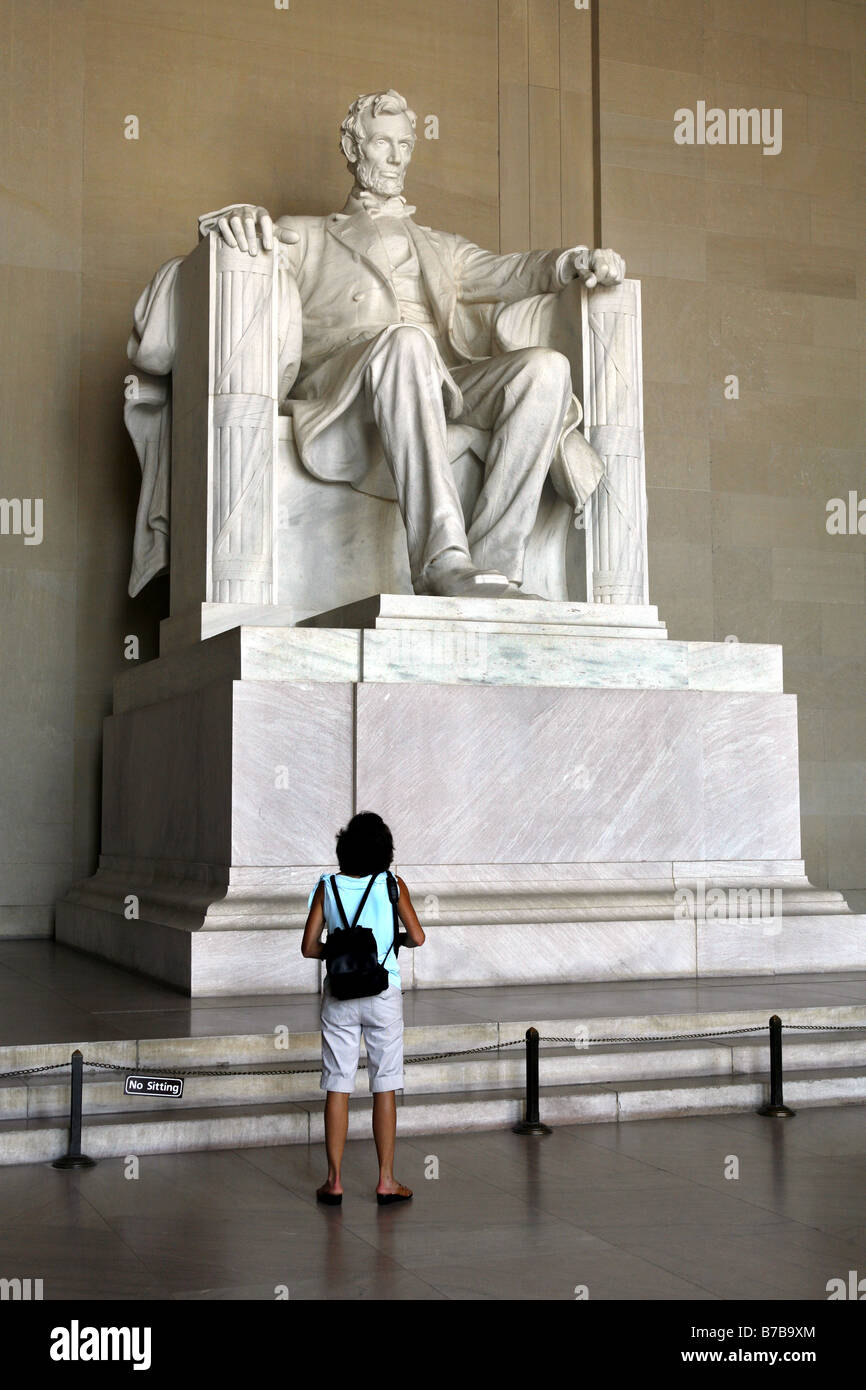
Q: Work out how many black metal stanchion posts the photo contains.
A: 3